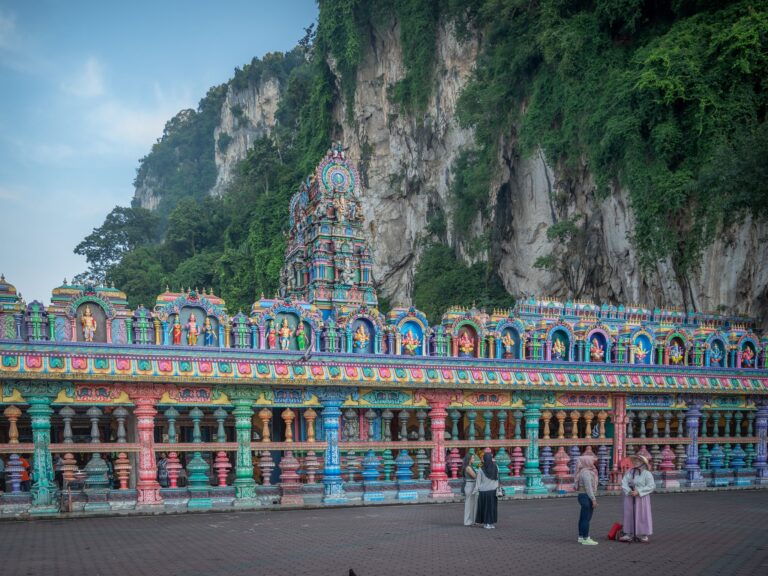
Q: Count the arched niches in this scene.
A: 13